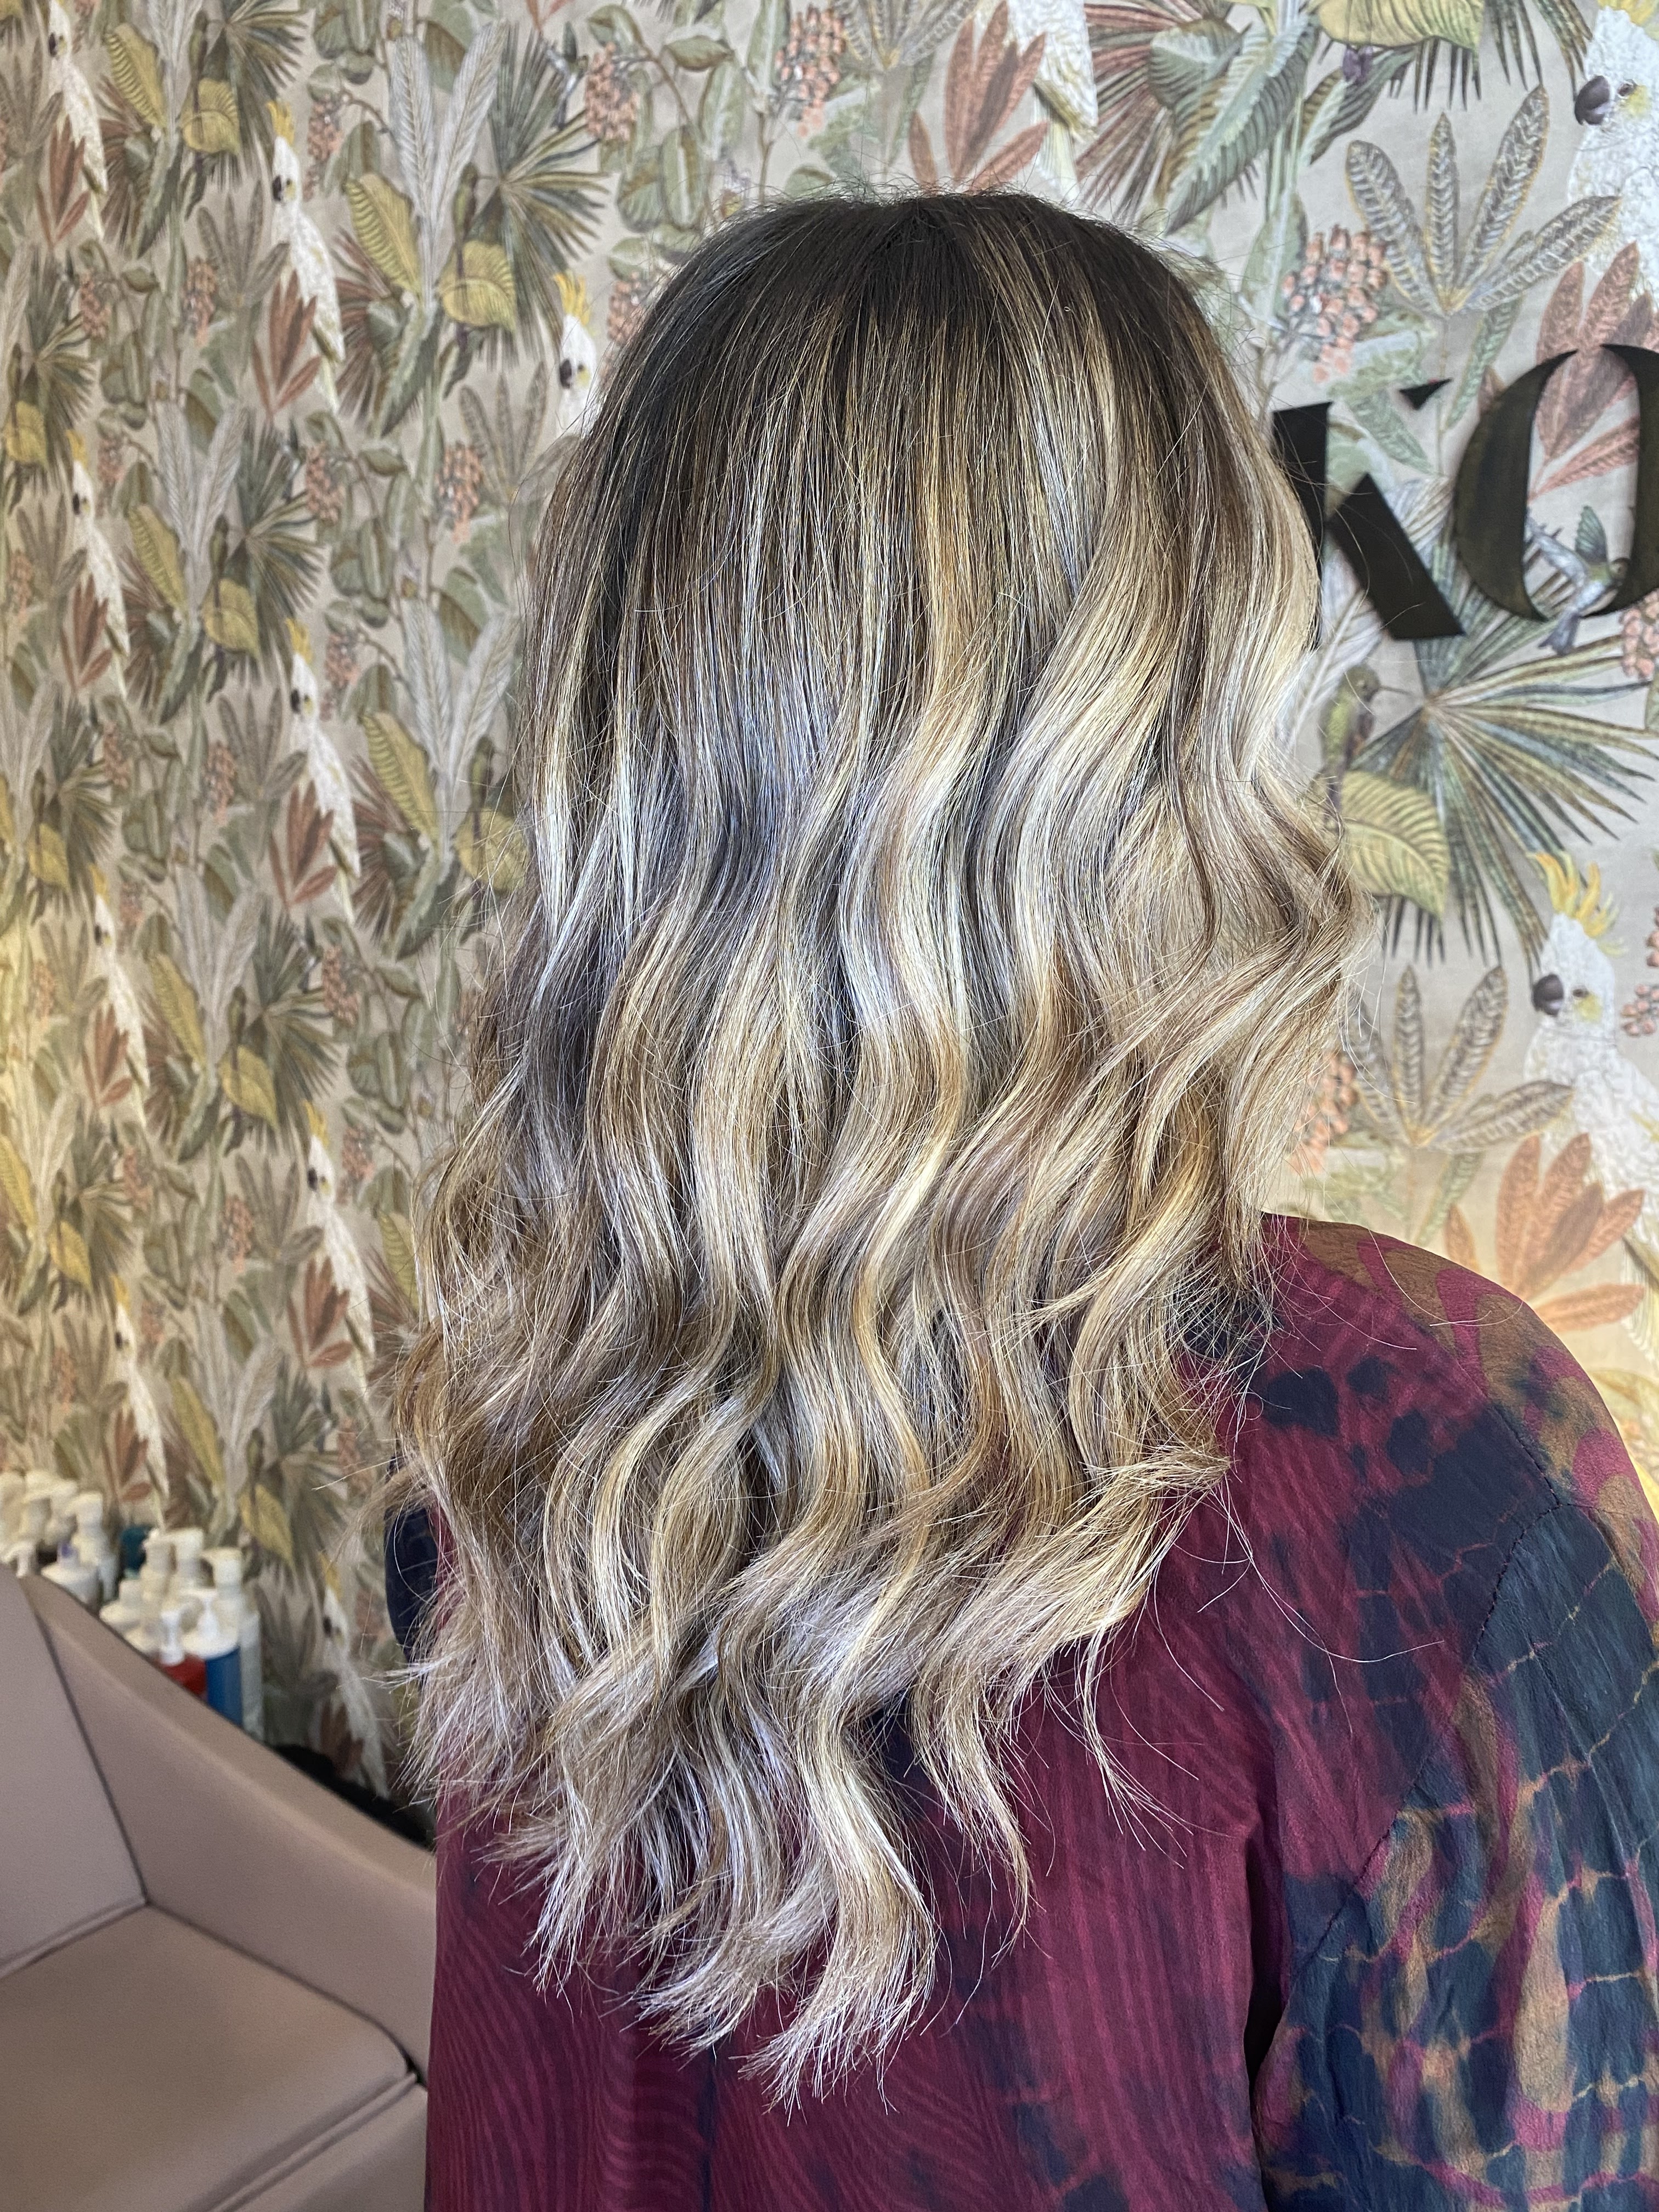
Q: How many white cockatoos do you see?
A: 12